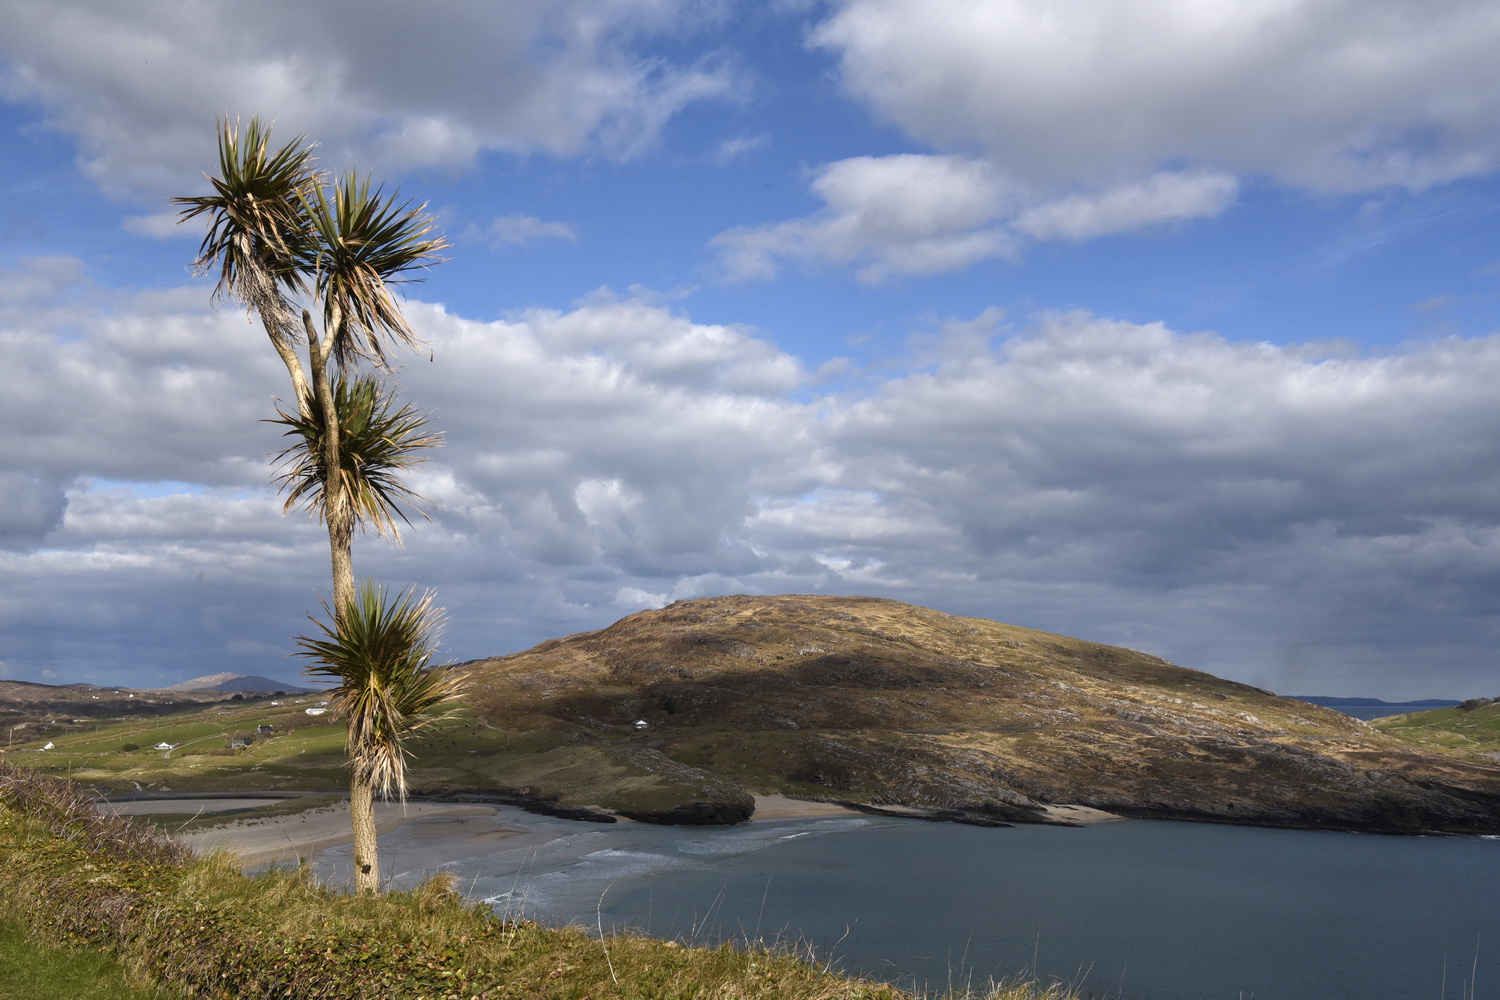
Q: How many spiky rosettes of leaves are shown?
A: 4